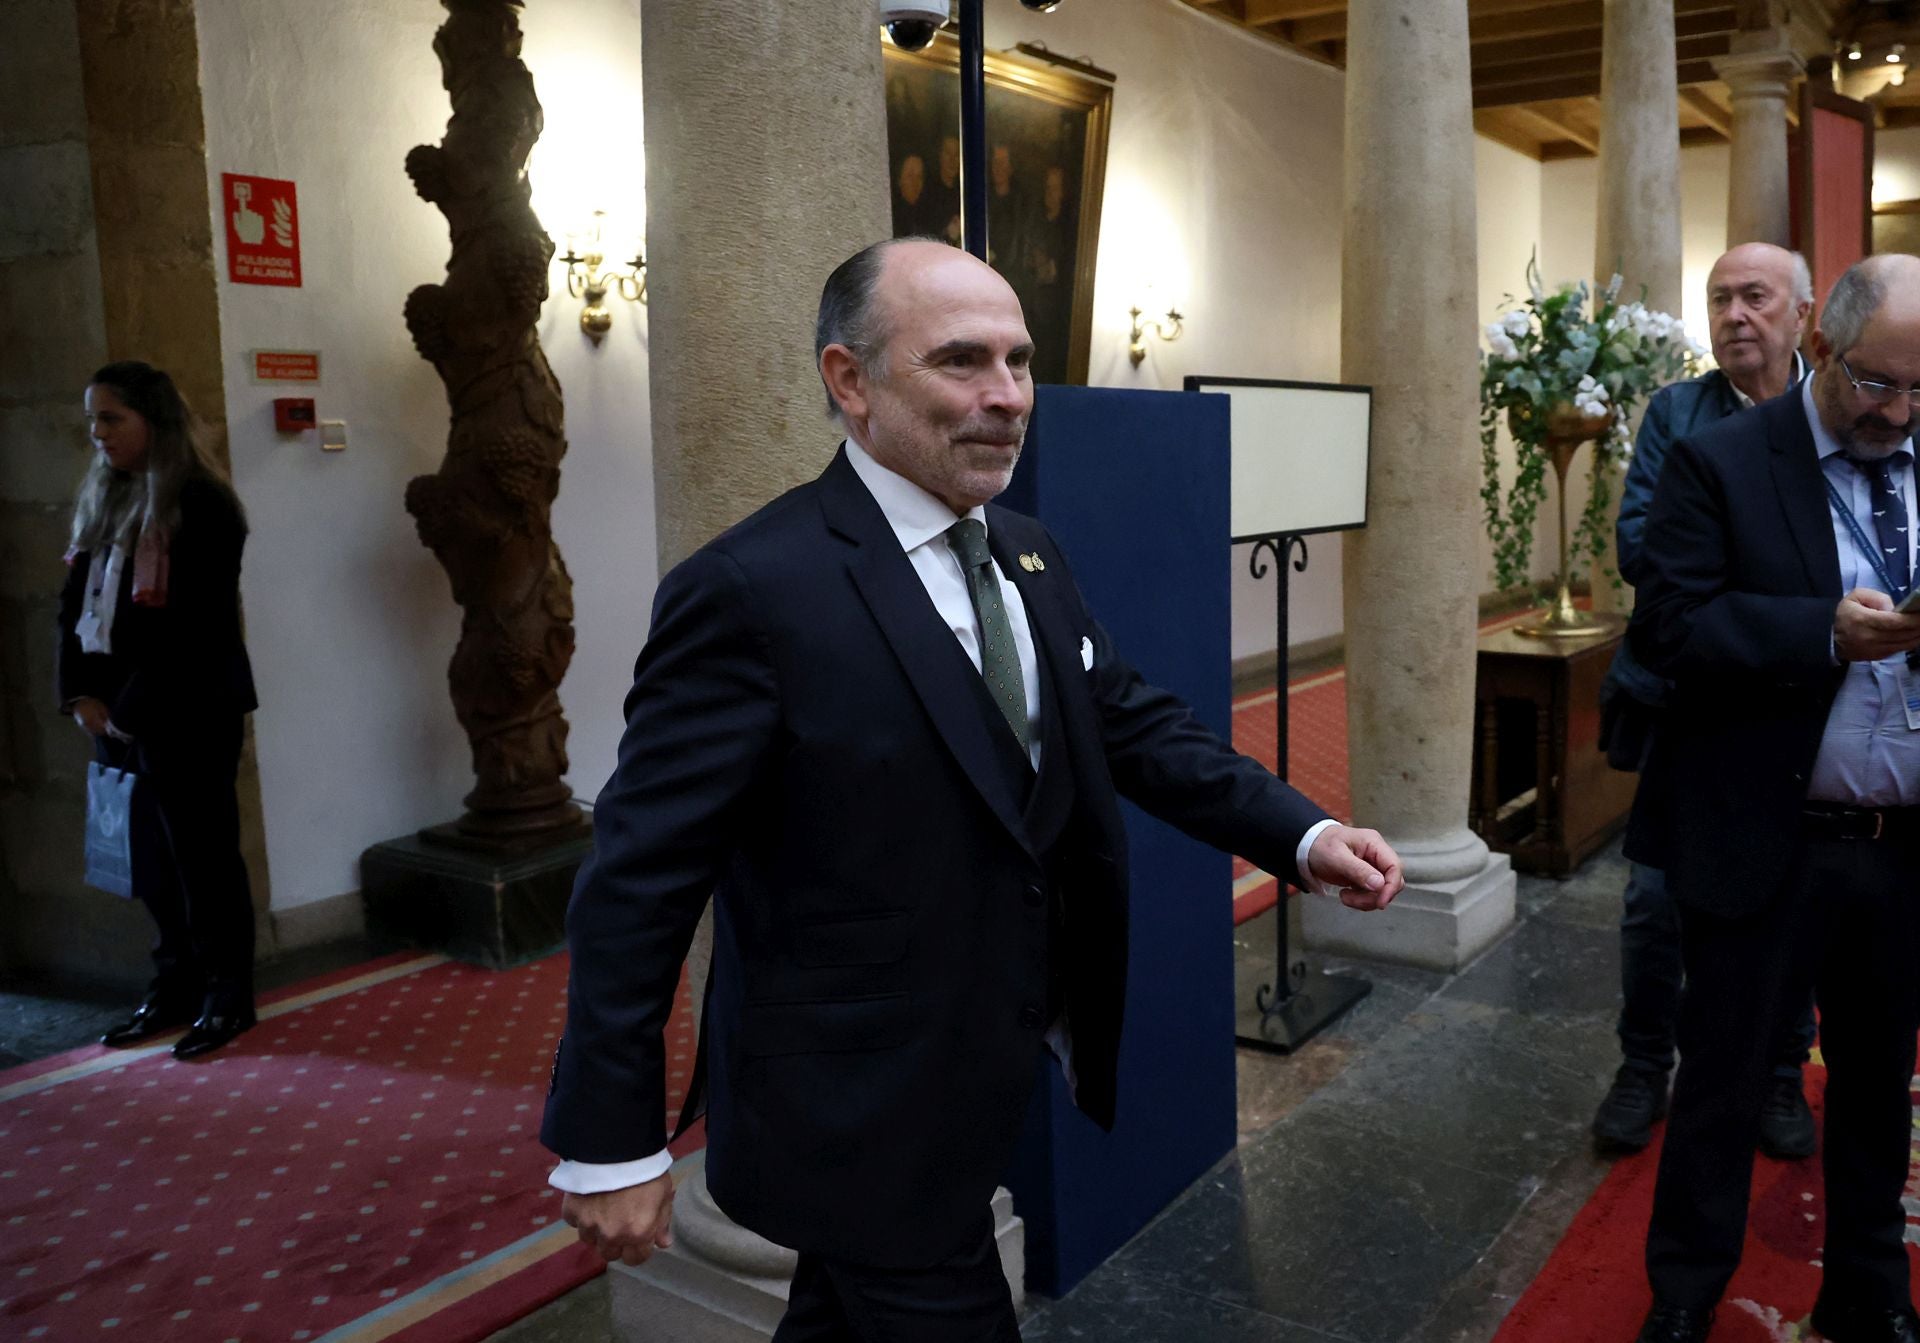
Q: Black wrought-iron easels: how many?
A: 1